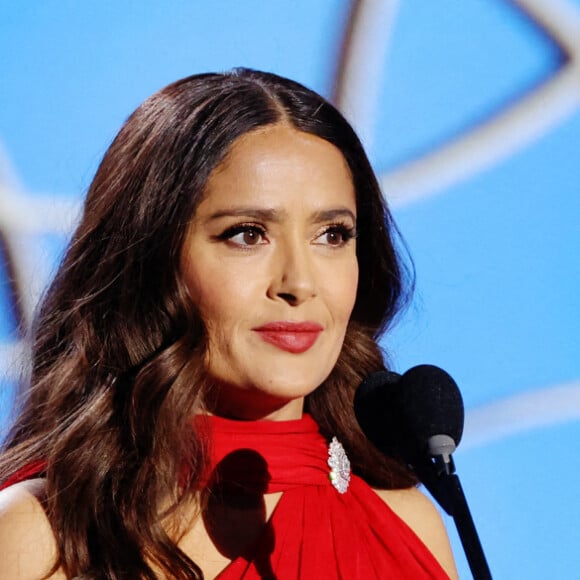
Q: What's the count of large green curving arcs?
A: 0